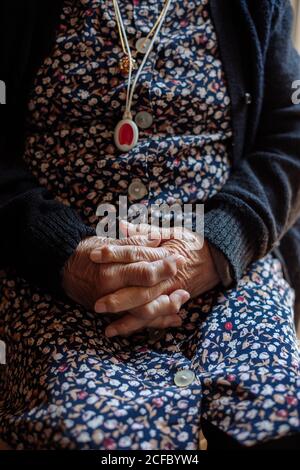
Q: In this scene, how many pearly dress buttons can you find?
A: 4